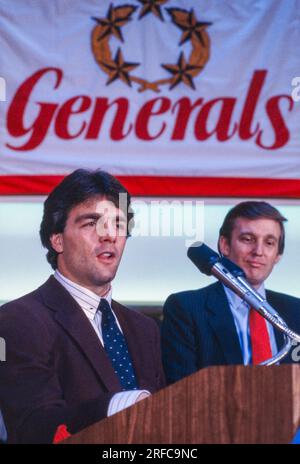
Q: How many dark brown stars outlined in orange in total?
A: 5